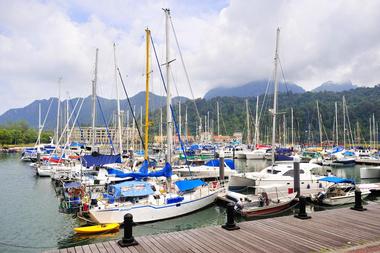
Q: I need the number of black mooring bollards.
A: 4